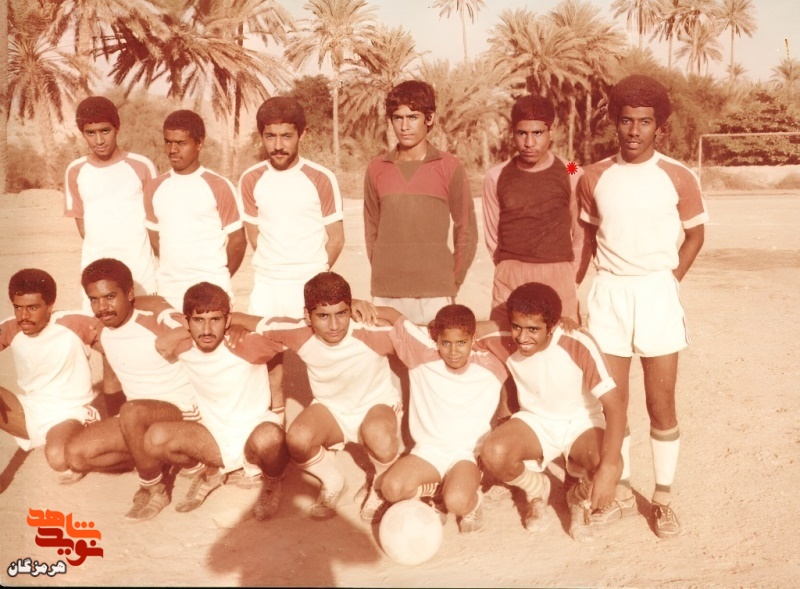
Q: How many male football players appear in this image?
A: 12